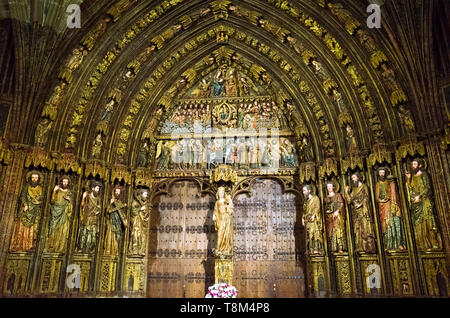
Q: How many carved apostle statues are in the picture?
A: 10